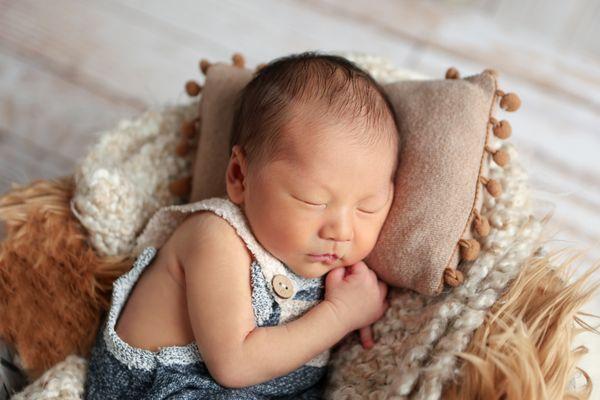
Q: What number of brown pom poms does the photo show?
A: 15